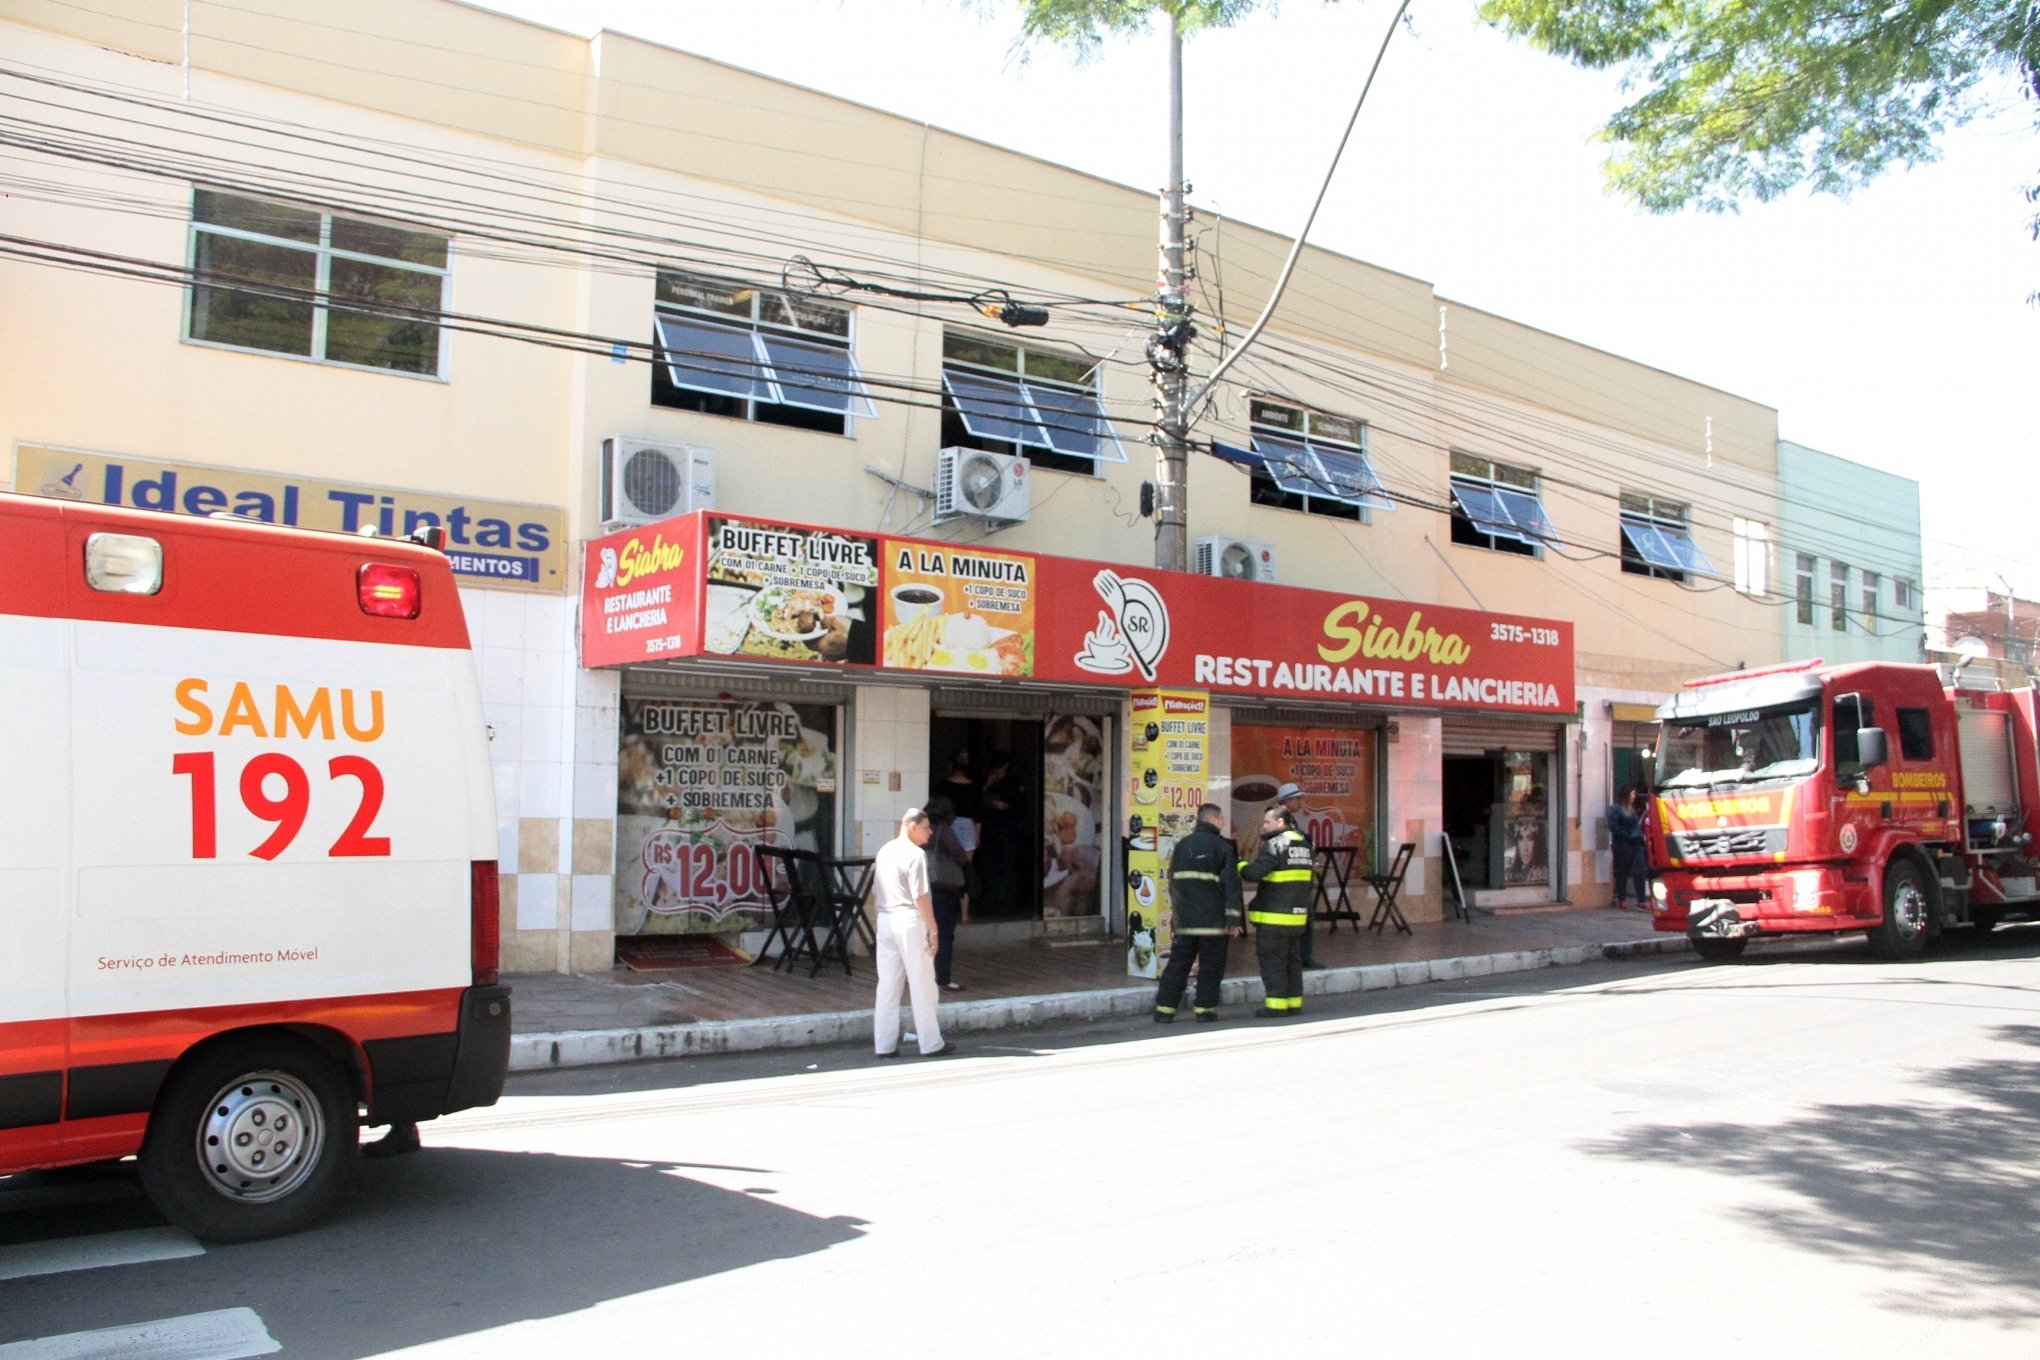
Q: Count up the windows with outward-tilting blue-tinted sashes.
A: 5